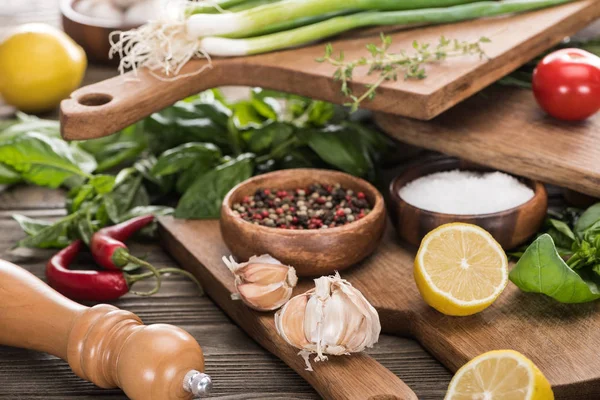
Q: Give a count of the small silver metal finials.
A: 1